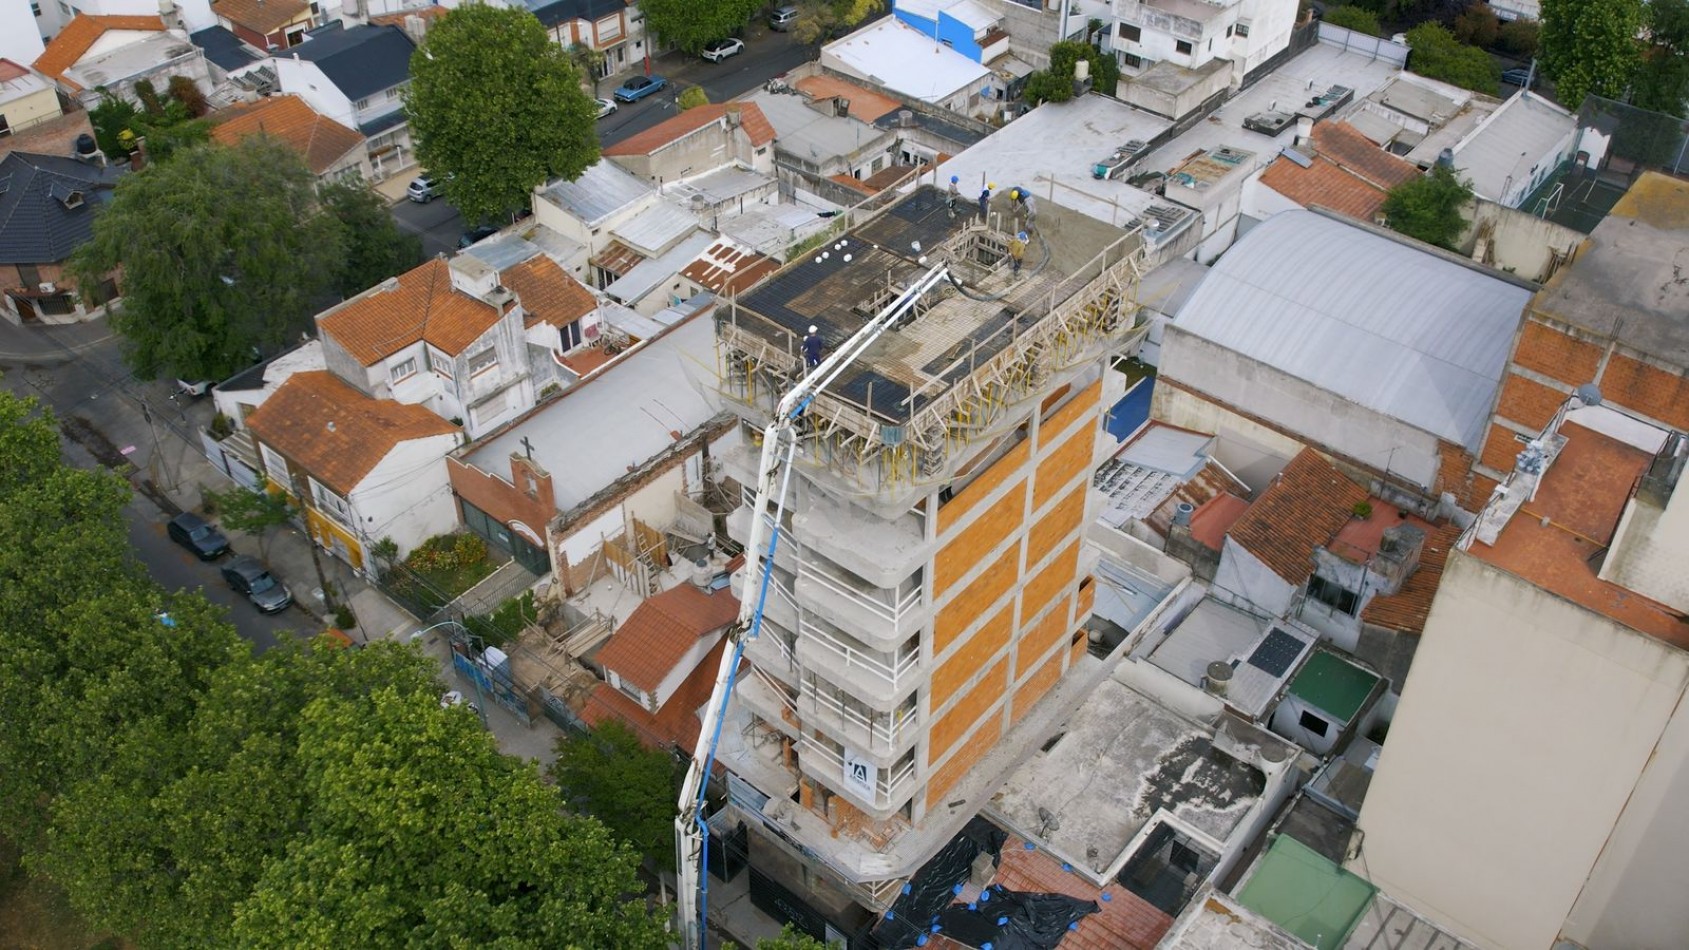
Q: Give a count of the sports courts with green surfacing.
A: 1